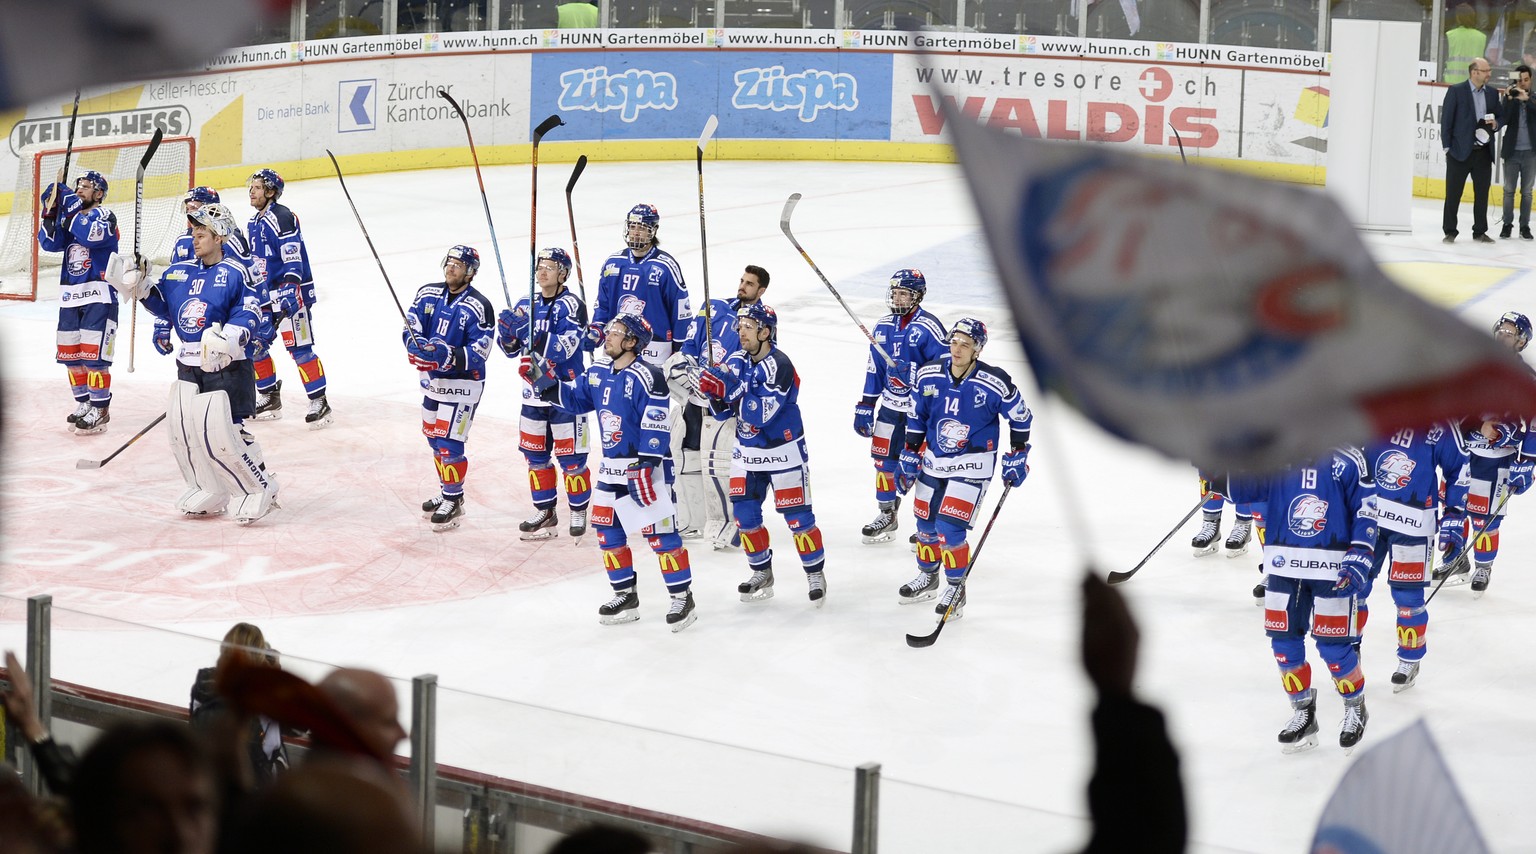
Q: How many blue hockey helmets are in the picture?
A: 11